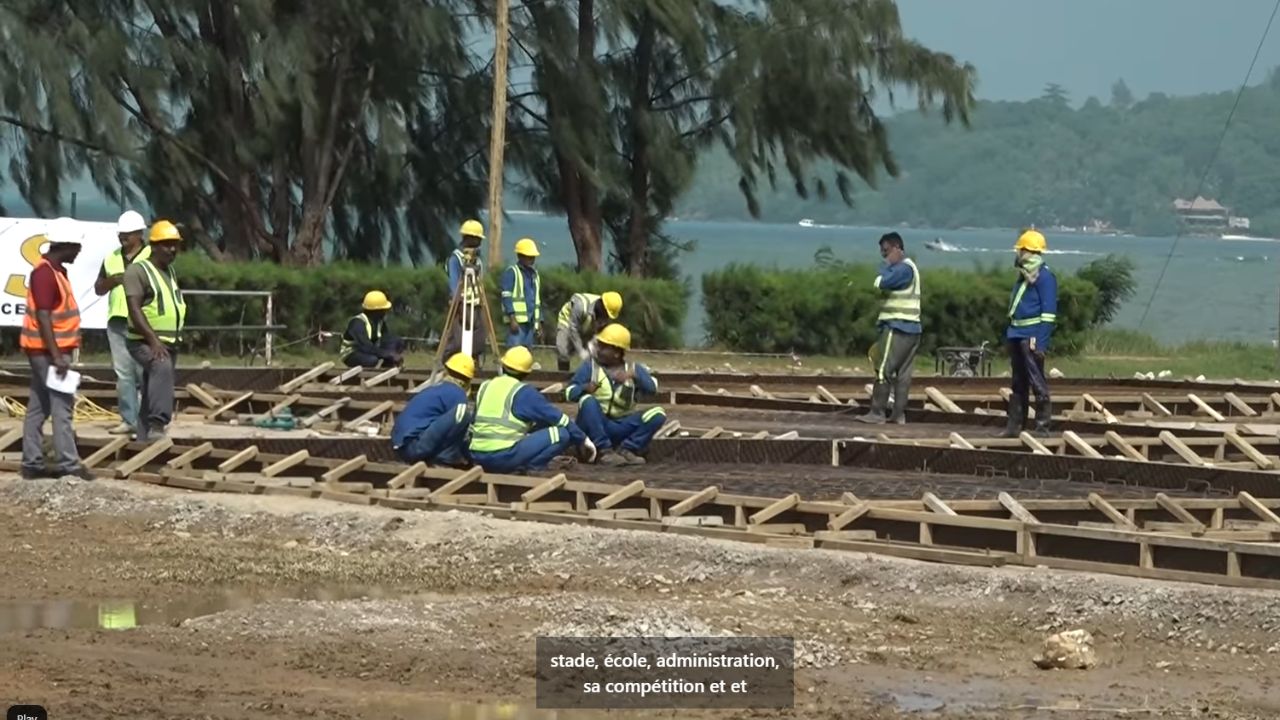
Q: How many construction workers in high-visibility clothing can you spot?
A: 12